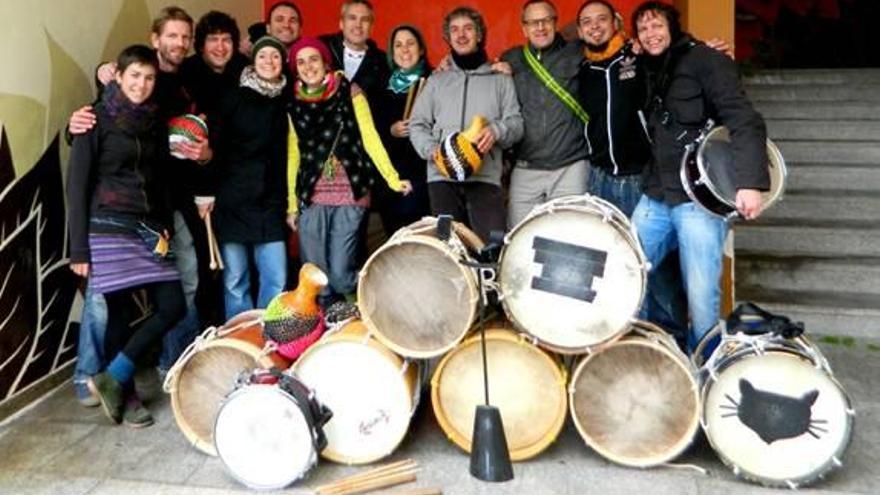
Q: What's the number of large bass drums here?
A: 7